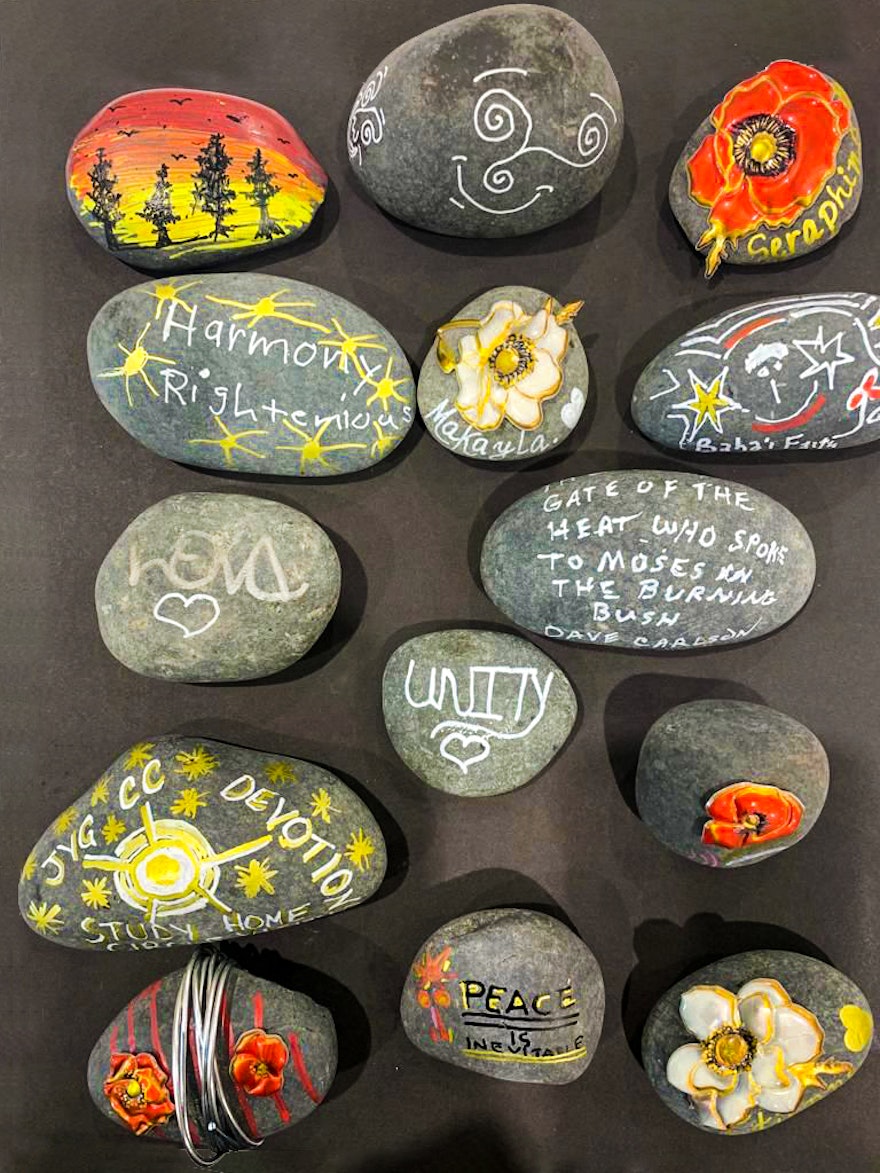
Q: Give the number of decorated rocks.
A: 14